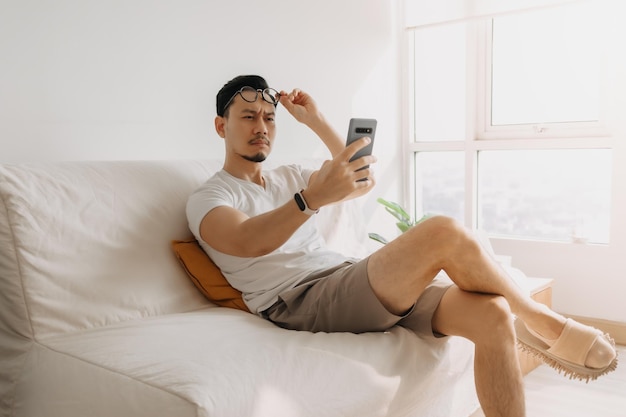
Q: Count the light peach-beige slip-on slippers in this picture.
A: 1